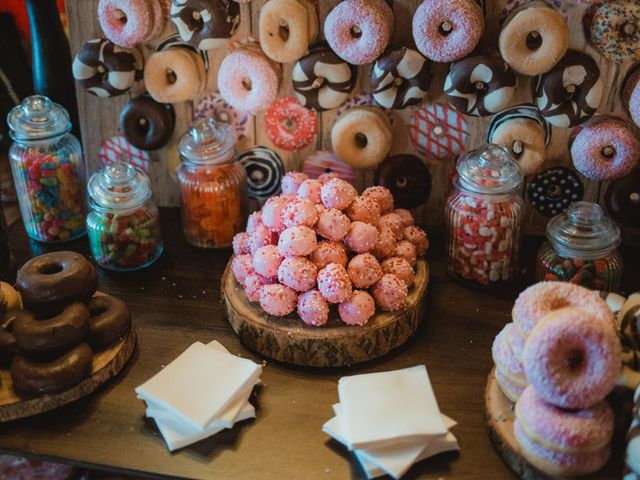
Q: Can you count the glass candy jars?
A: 5